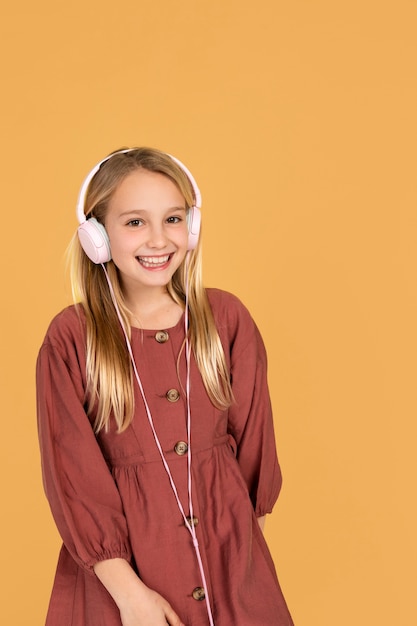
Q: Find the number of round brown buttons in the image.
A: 5